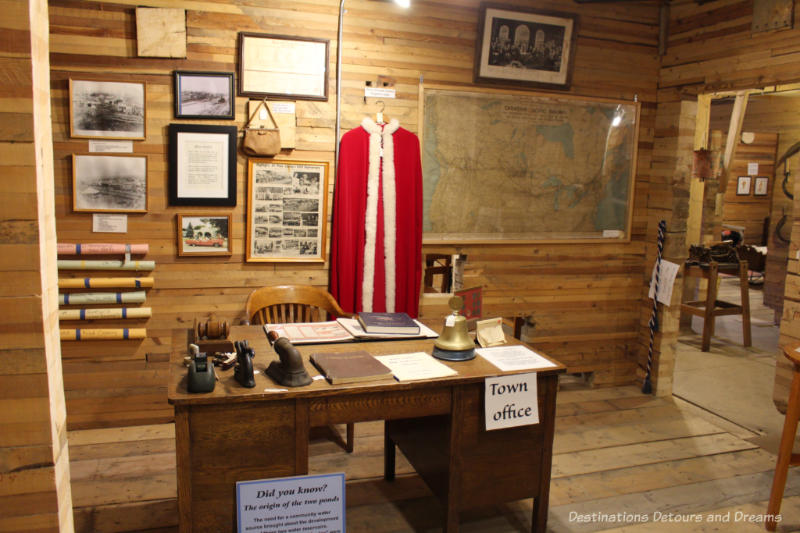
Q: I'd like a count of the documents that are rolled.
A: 6